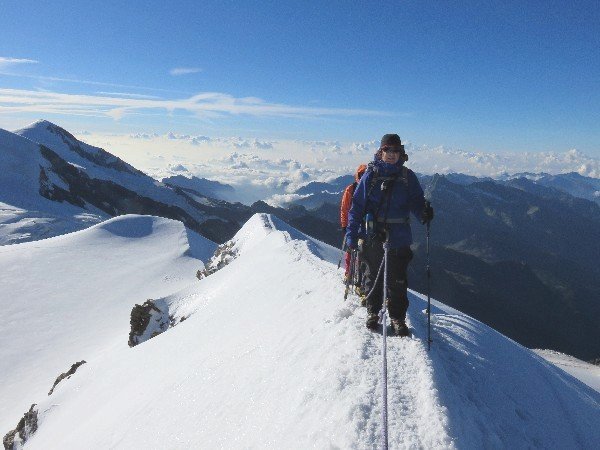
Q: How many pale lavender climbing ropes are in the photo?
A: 1